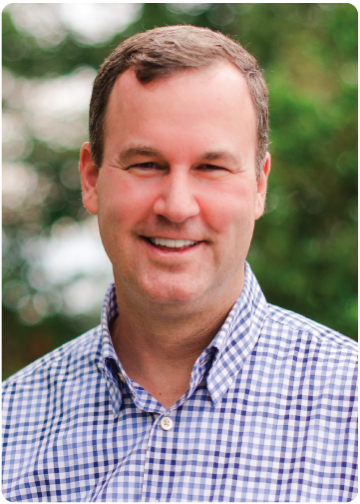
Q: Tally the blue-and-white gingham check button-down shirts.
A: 1